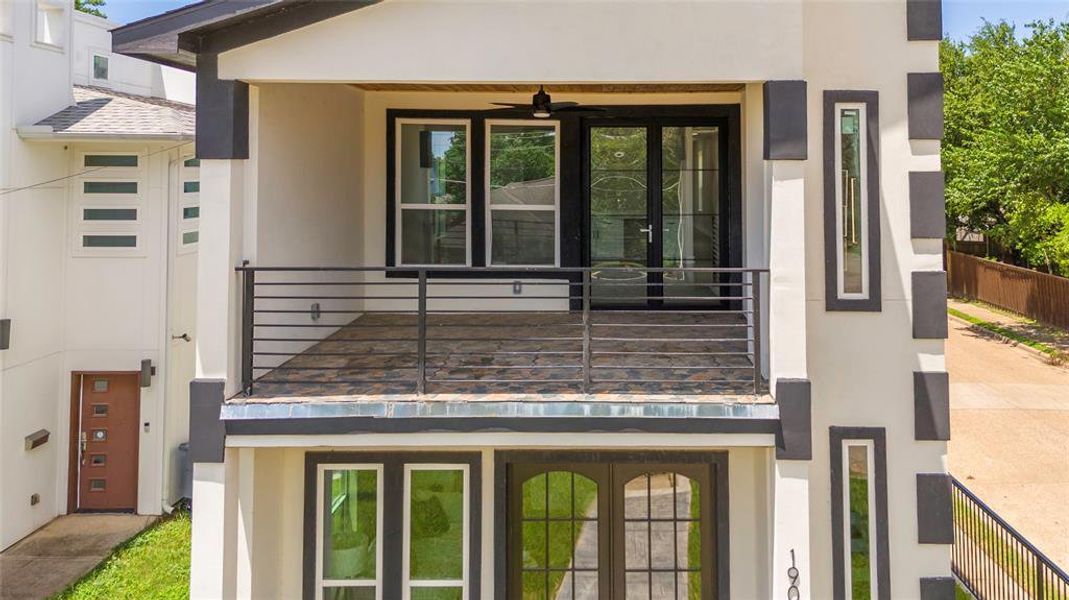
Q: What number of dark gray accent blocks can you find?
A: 11